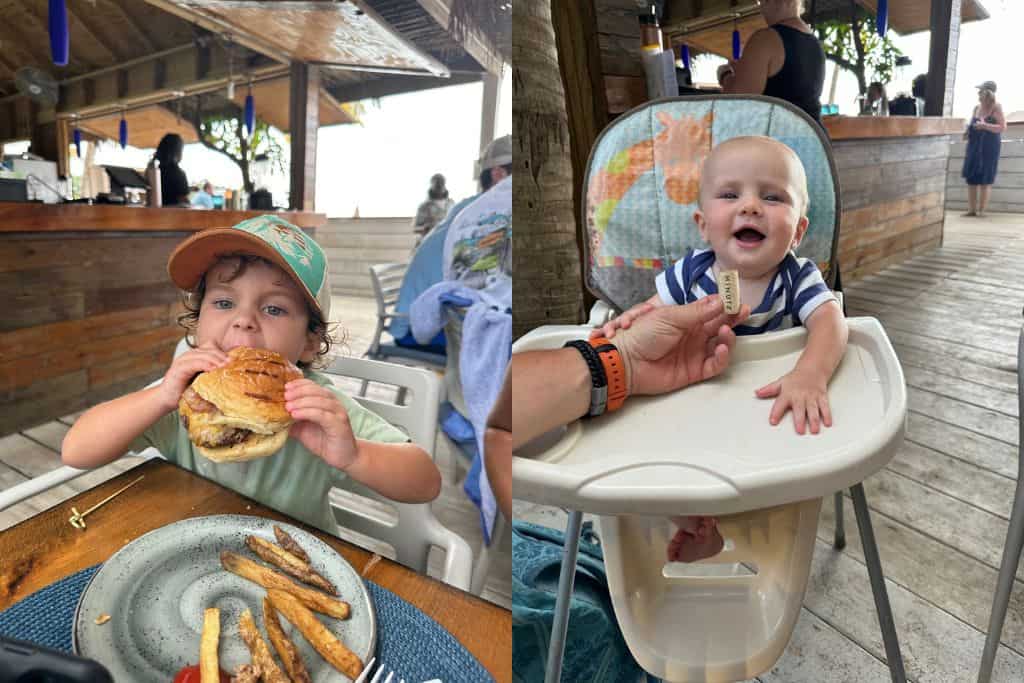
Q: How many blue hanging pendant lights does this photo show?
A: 7